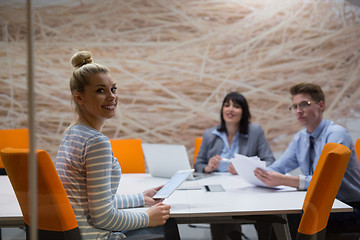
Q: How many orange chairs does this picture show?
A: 6